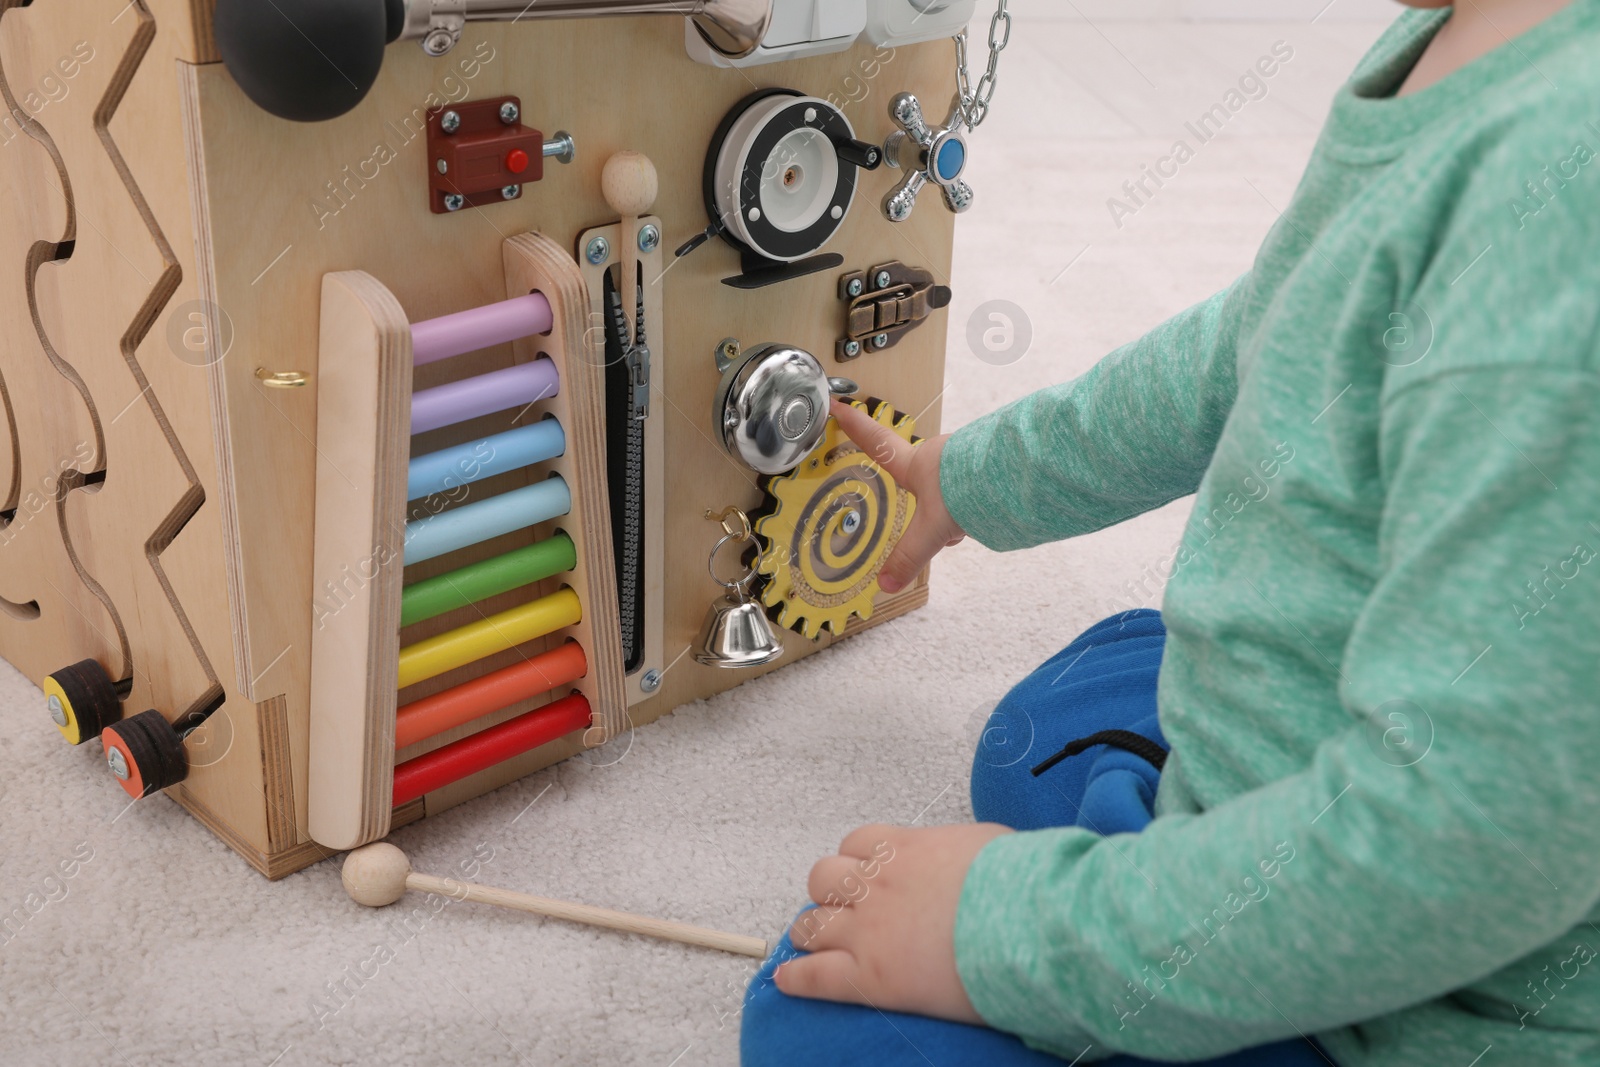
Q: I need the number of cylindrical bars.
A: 8